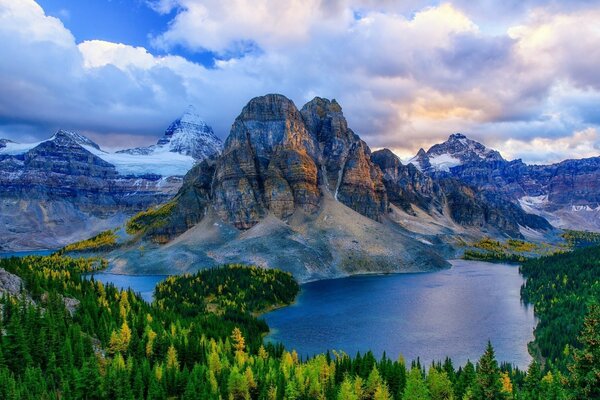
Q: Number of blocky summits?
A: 2